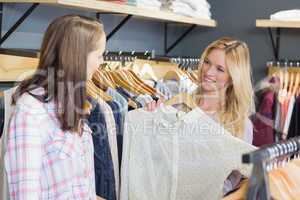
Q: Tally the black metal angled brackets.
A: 4